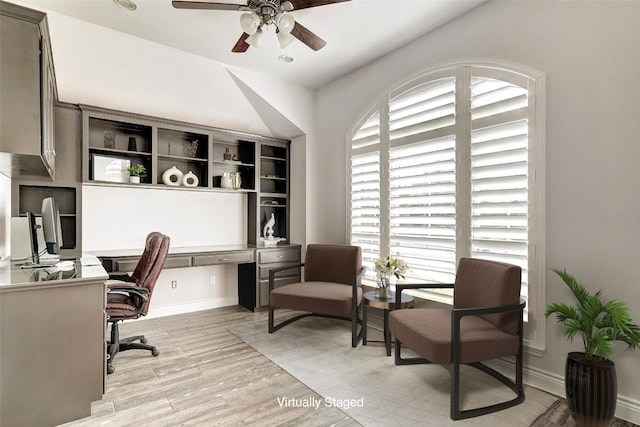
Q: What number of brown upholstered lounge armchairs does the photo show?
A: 2